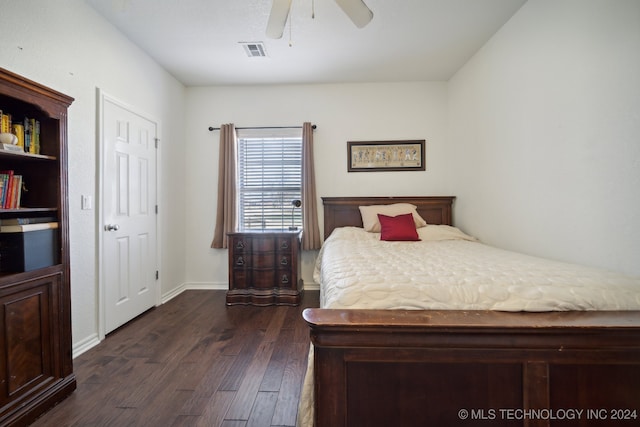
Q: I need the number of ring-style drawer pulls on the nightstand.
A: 5